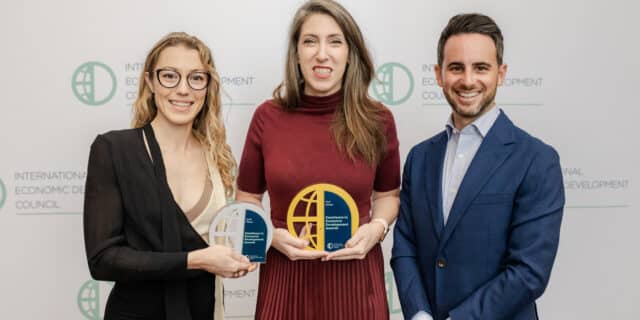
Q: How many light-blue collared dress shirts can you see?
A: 1